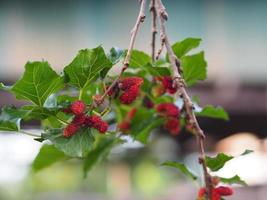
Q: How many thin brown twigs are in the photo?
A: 3